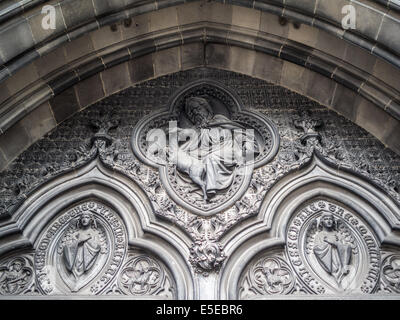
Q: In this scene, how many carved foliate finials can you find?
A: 2